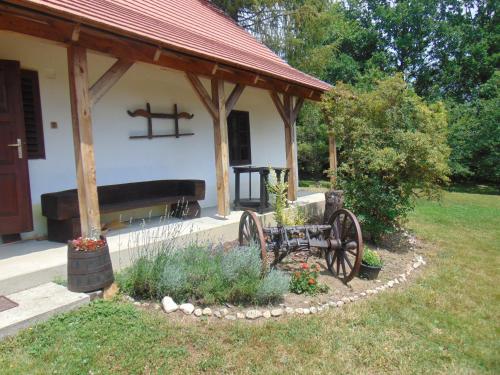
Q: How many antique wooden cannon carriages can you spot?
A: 1